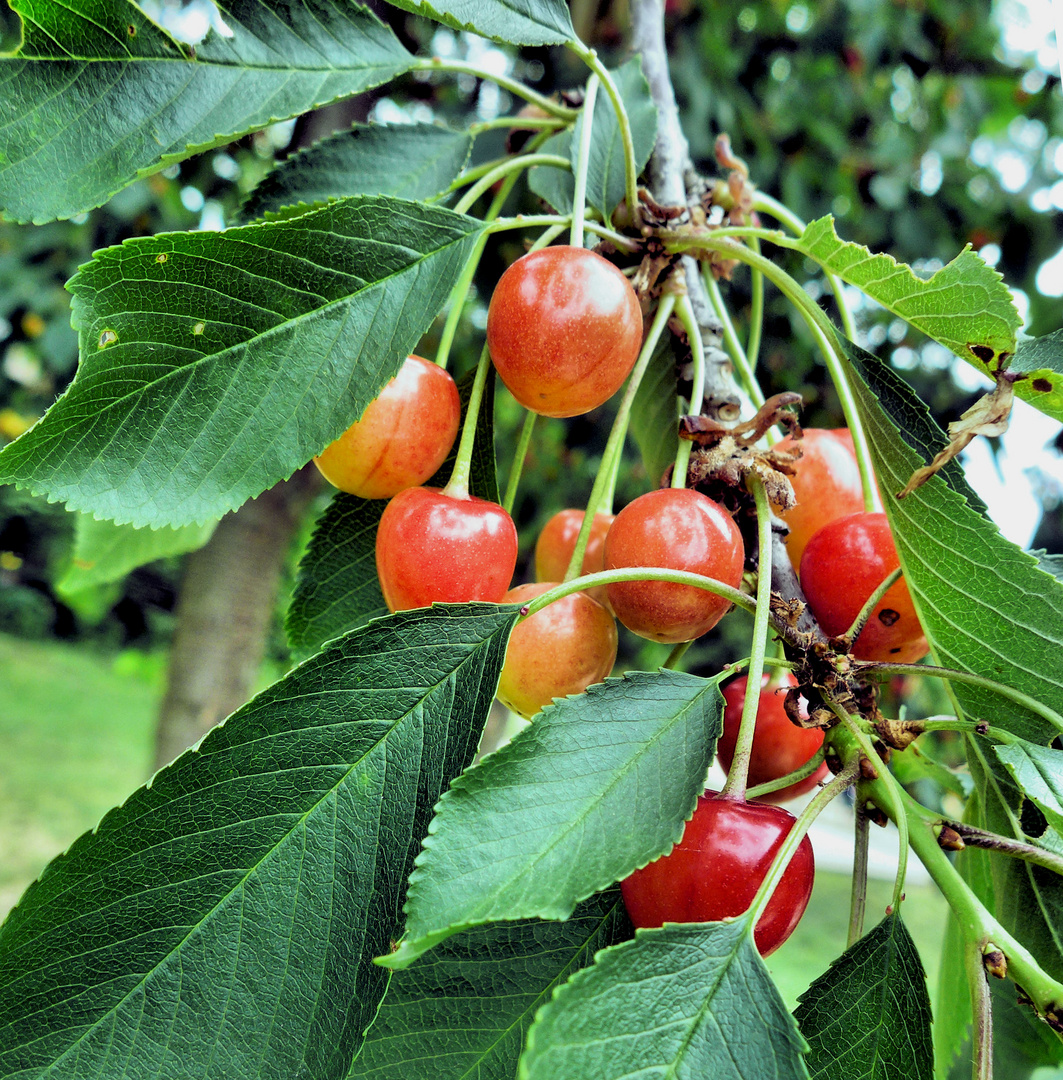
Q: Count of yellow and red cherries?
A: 10